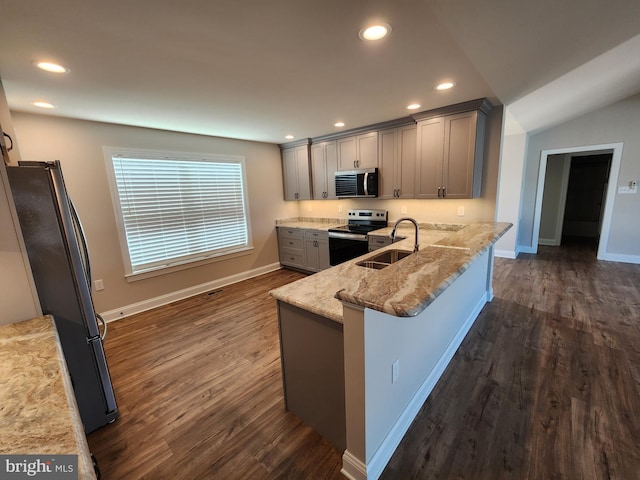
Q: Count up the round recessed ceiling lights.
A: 7